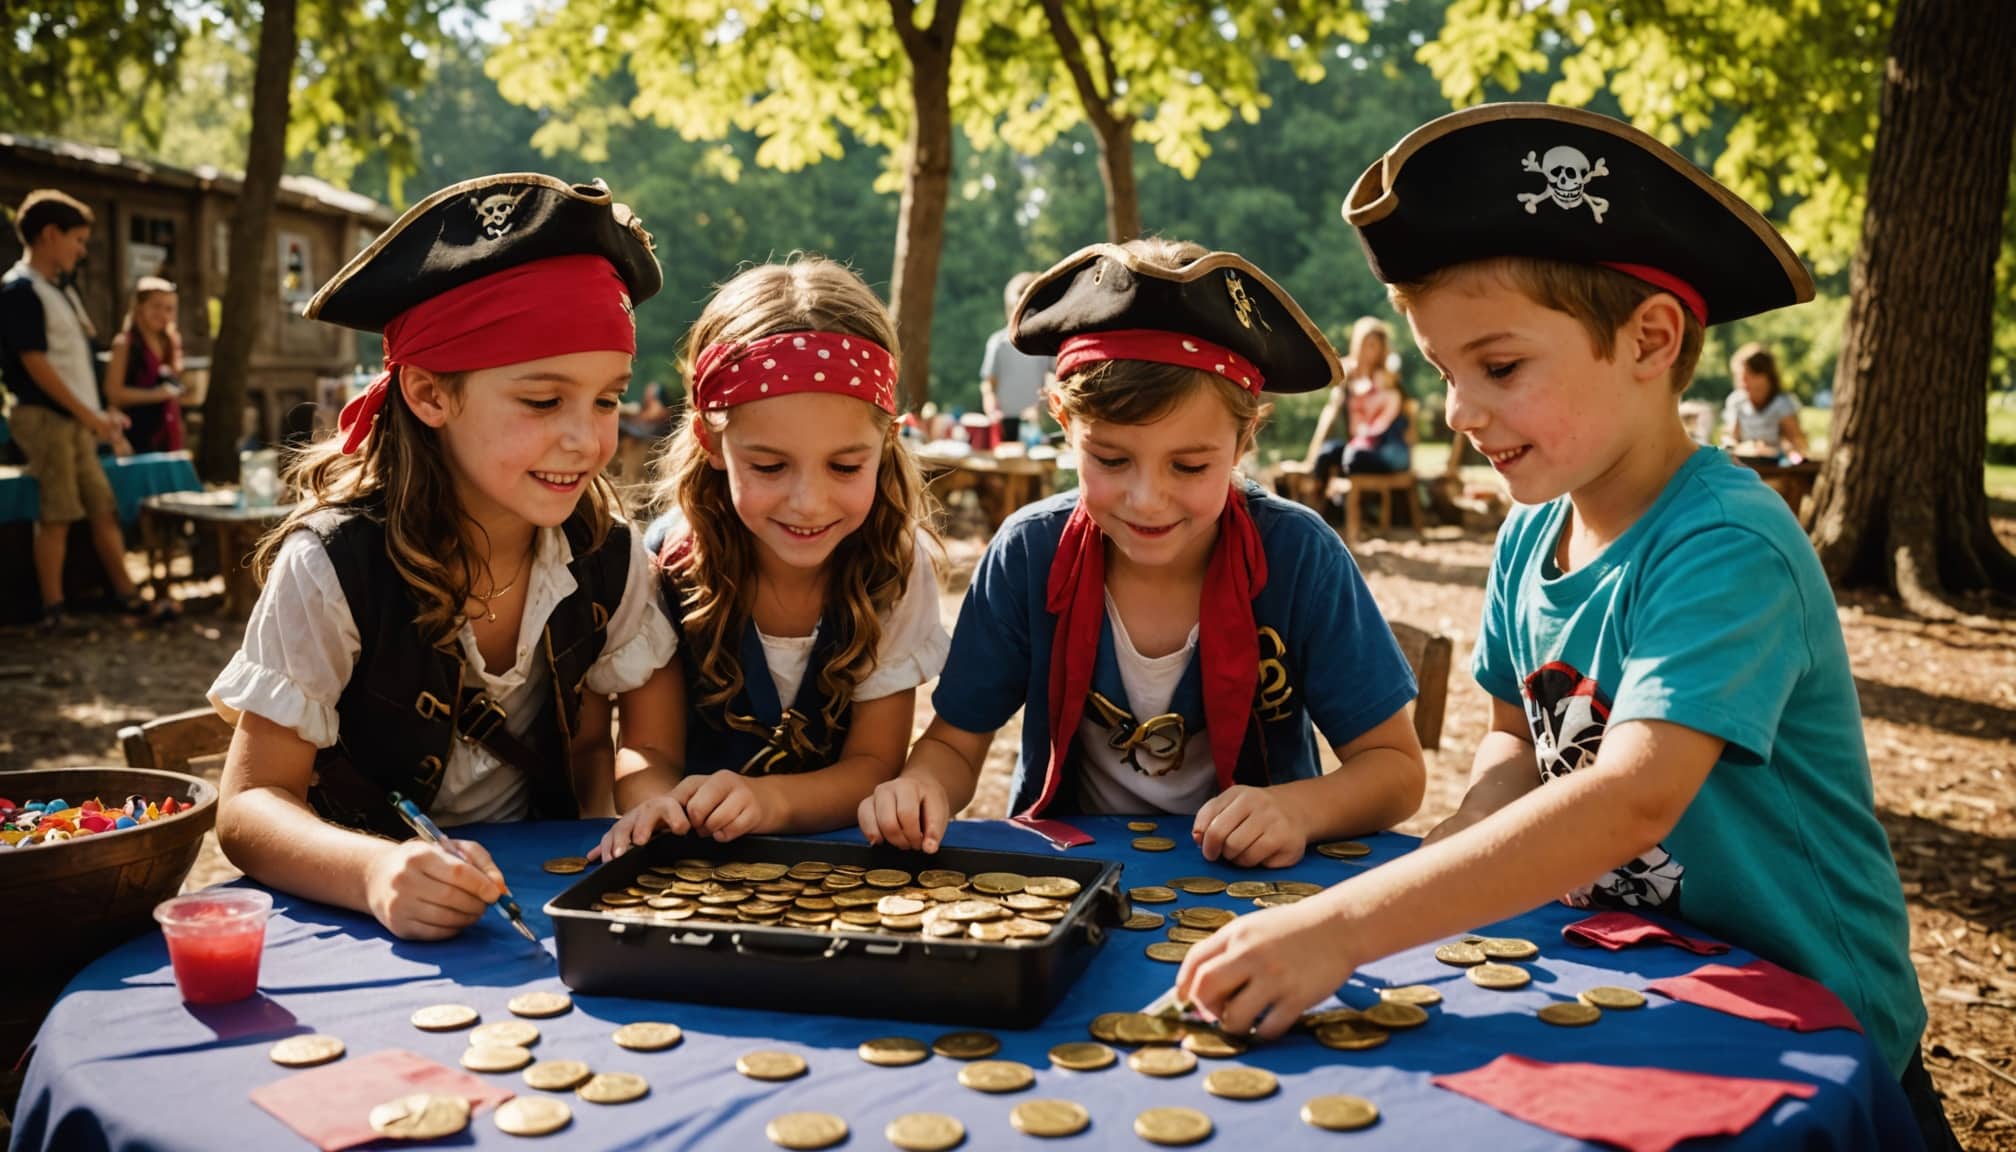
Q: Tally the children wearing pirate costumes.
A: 4